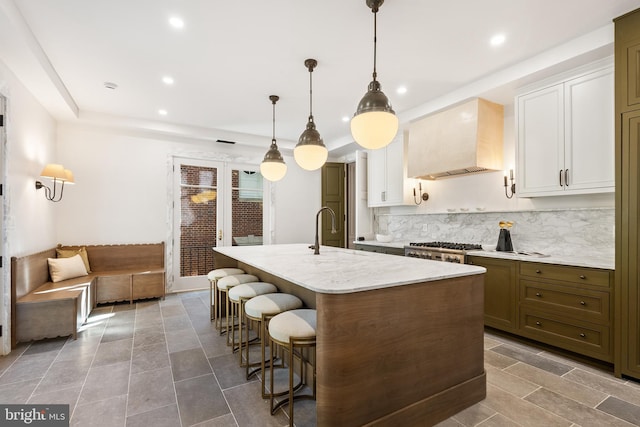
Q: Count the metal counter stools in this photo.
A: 5